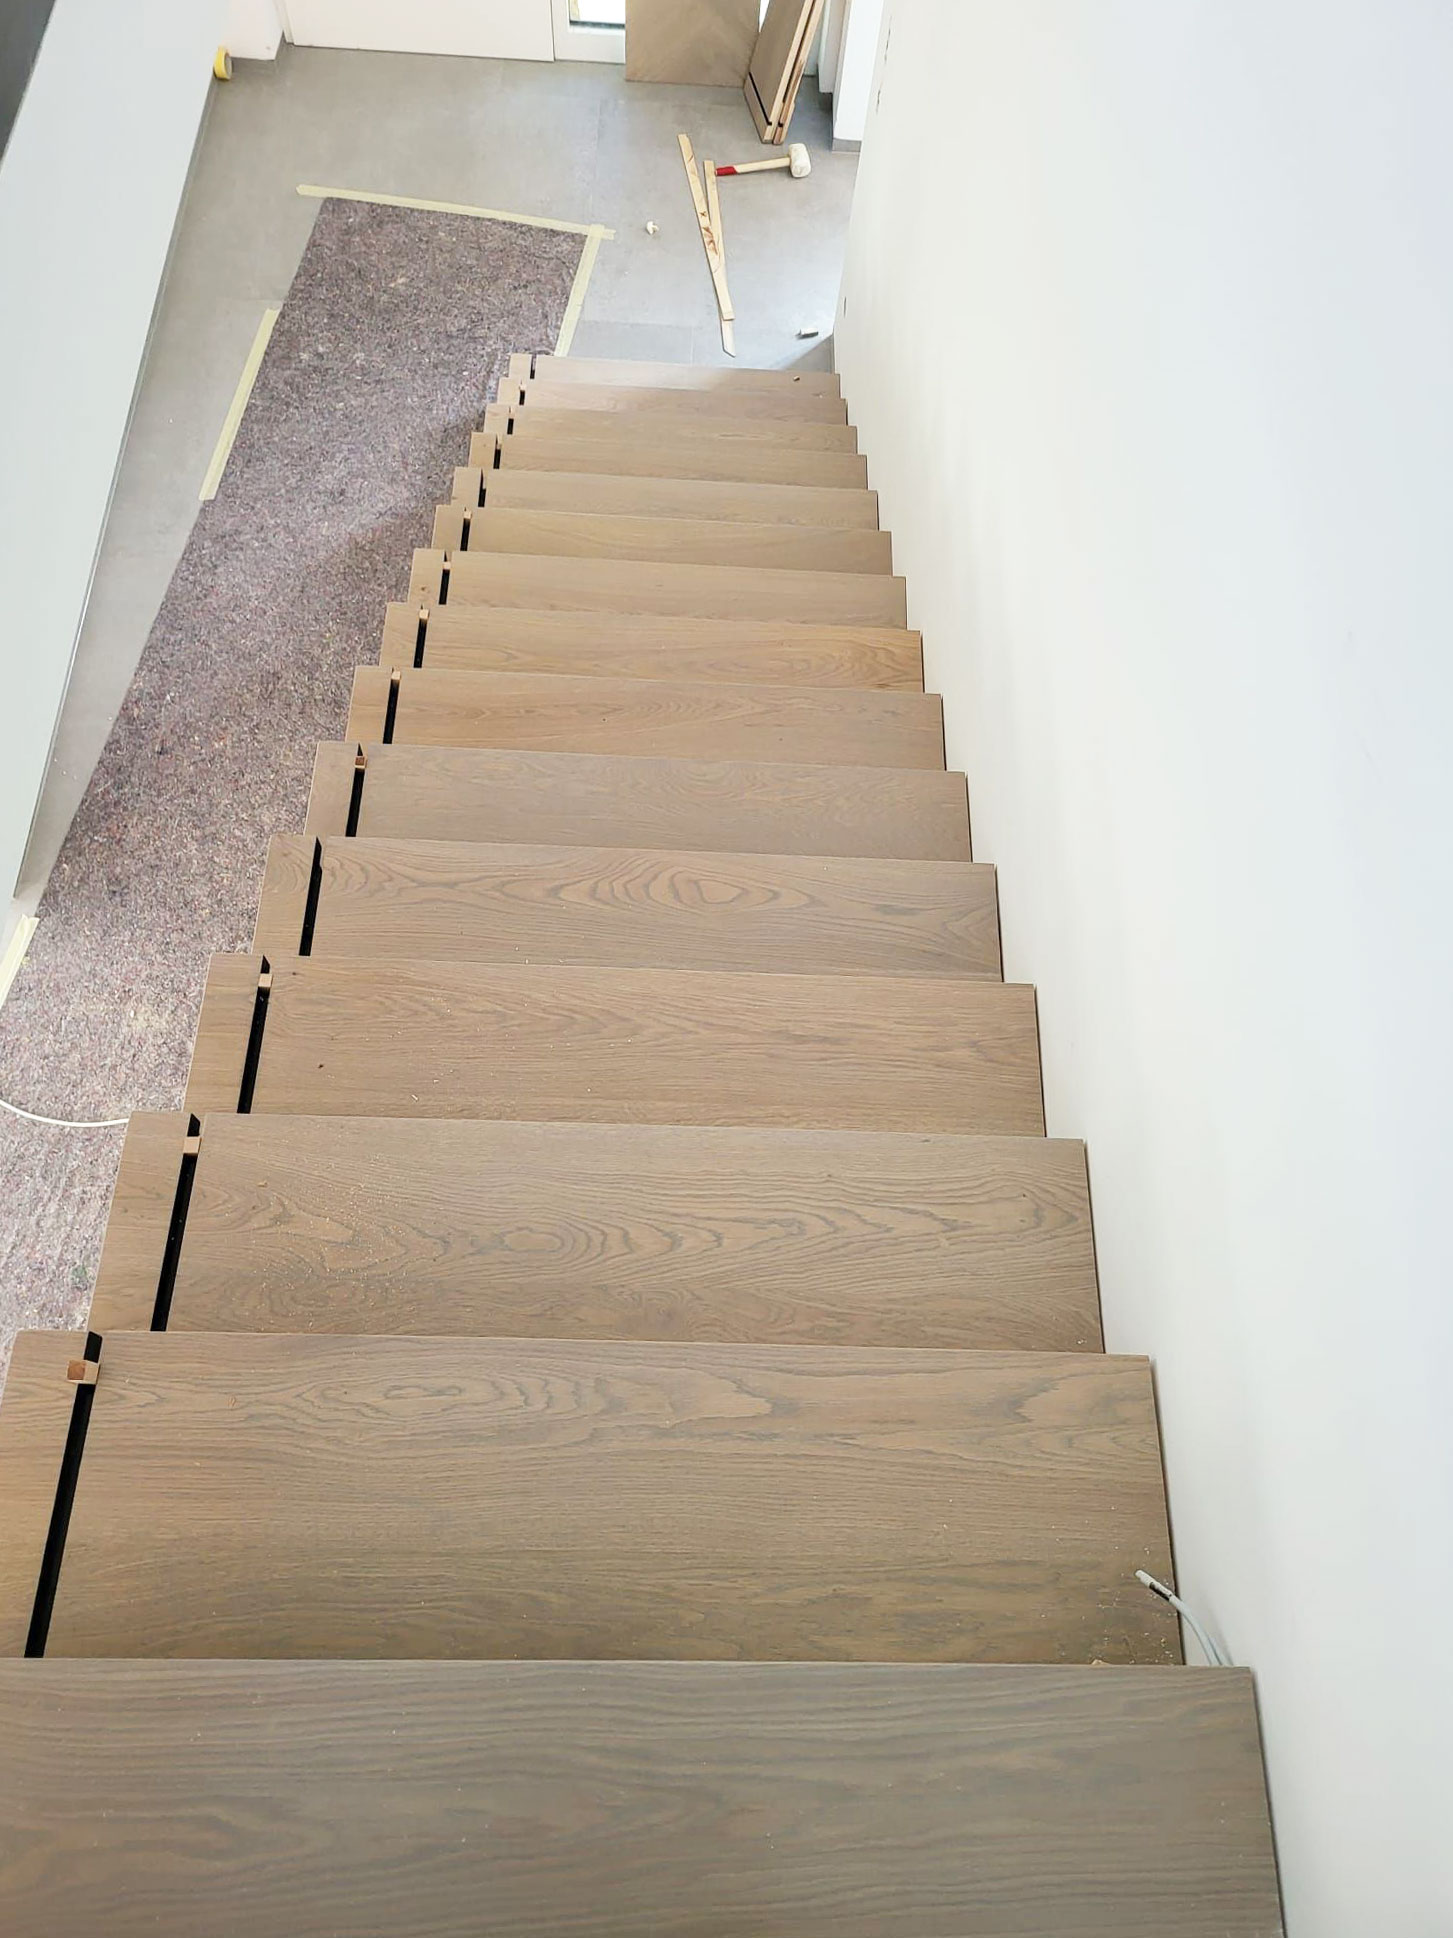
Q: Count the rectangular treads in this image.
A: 15